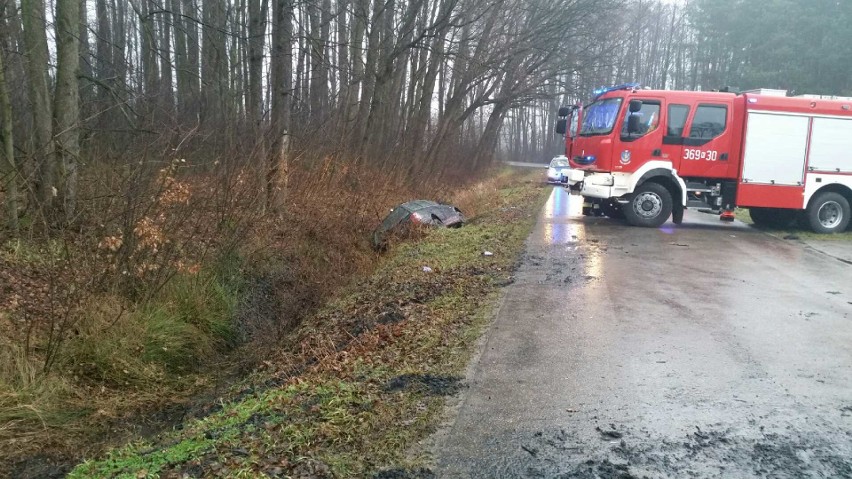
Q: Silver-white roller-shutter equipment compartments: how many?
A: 2